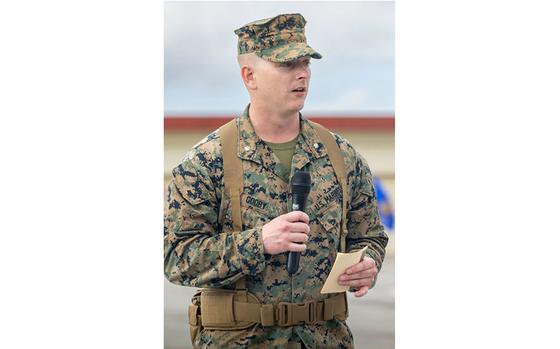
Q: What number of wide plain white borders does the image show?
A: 2